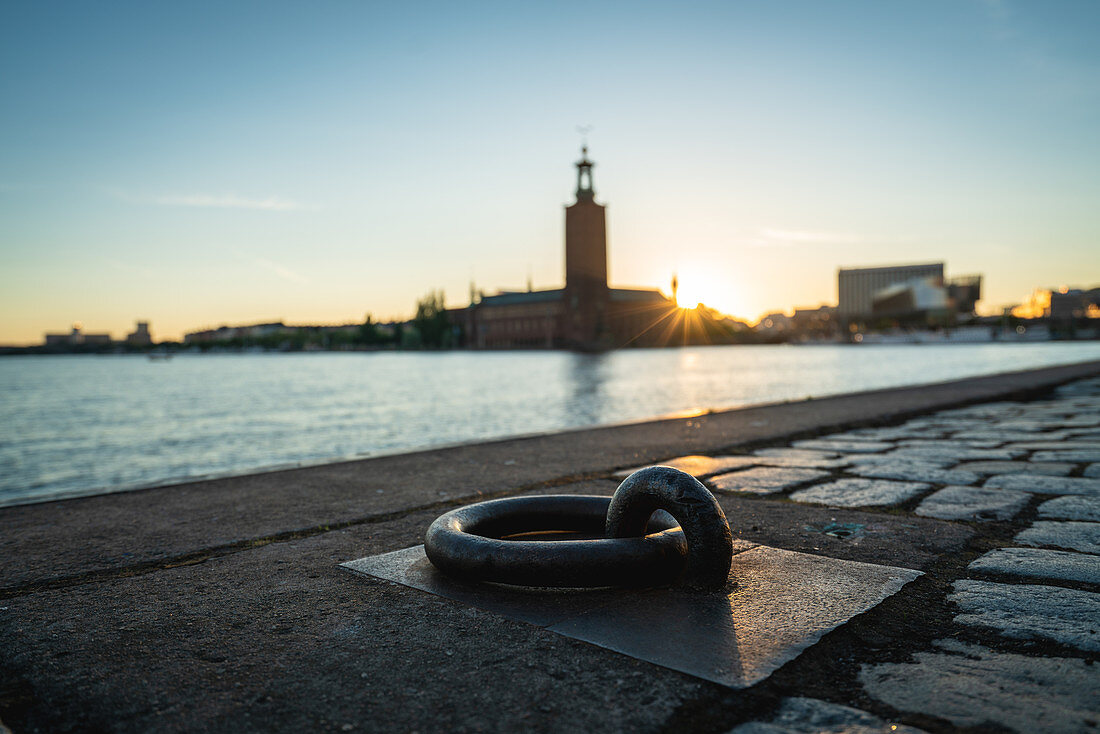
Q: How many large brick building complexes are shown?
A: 1